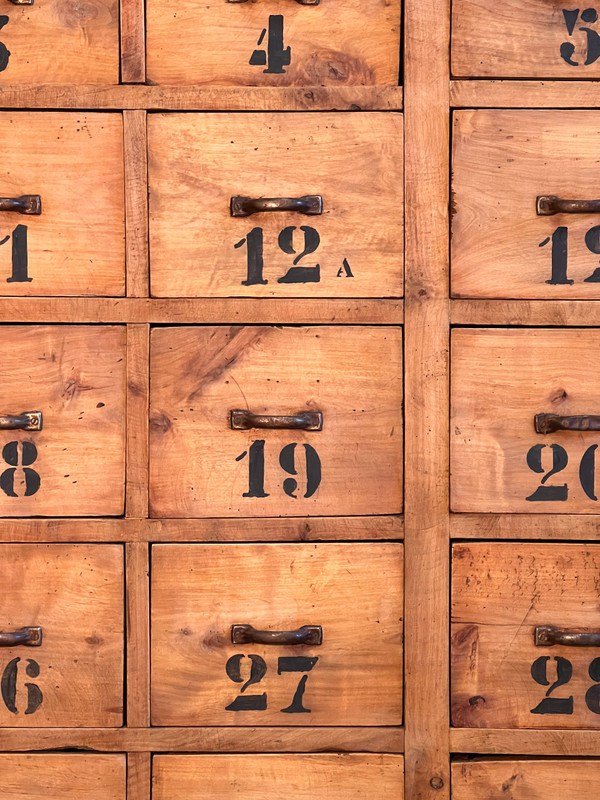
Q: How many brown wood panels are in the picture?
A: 15